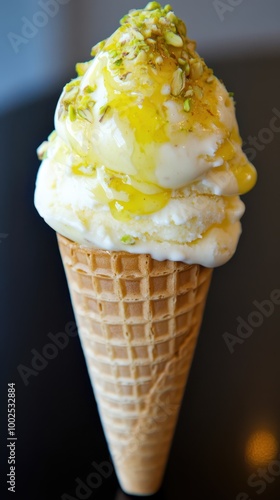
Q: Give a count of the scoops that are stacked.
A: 2